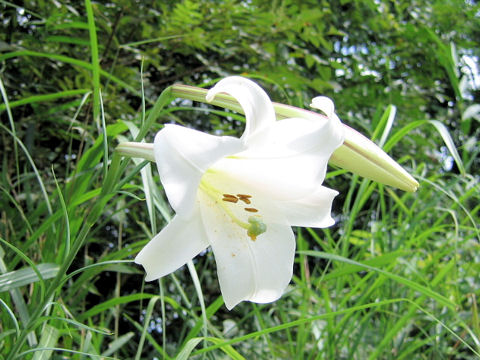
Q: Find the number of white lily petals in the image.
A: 6